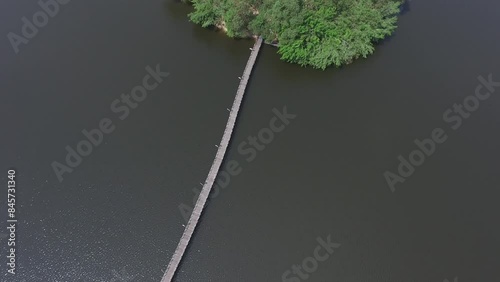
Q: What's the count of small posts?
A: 7